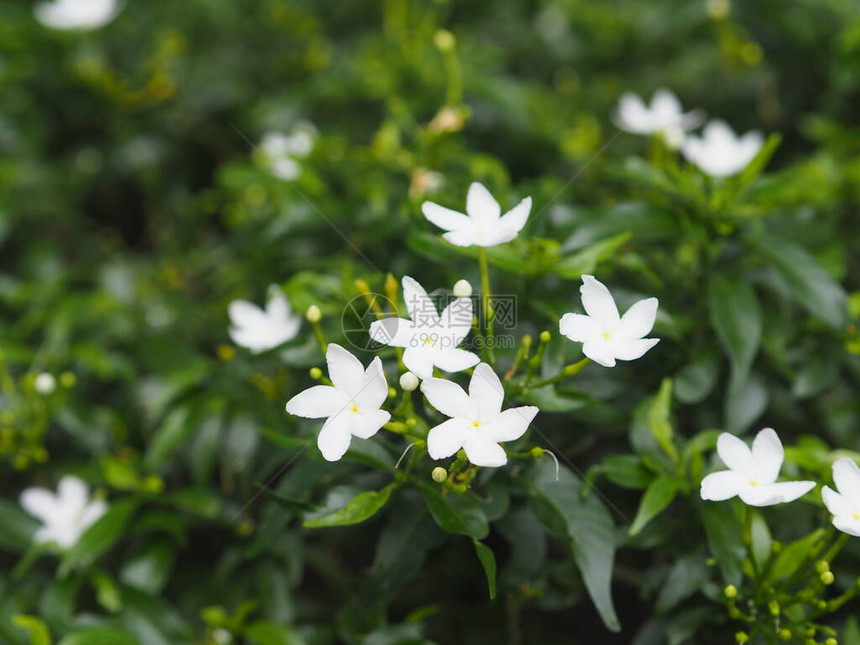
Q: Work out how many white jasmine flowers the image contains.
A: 13